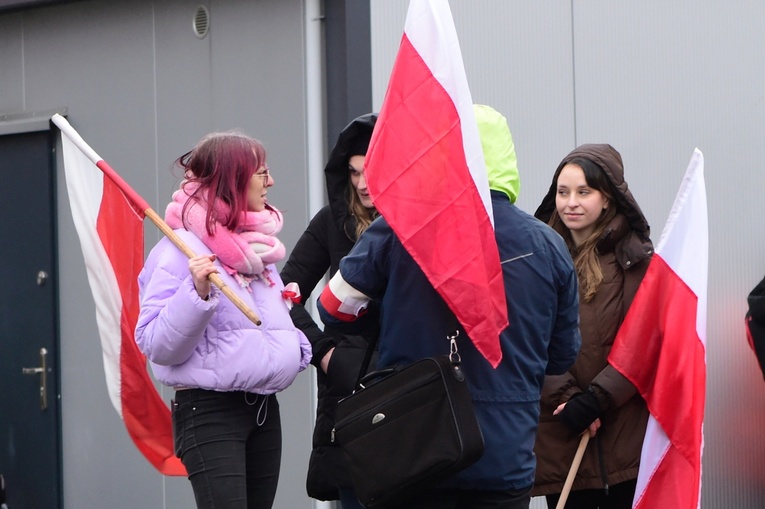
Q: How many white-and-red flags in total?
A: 3